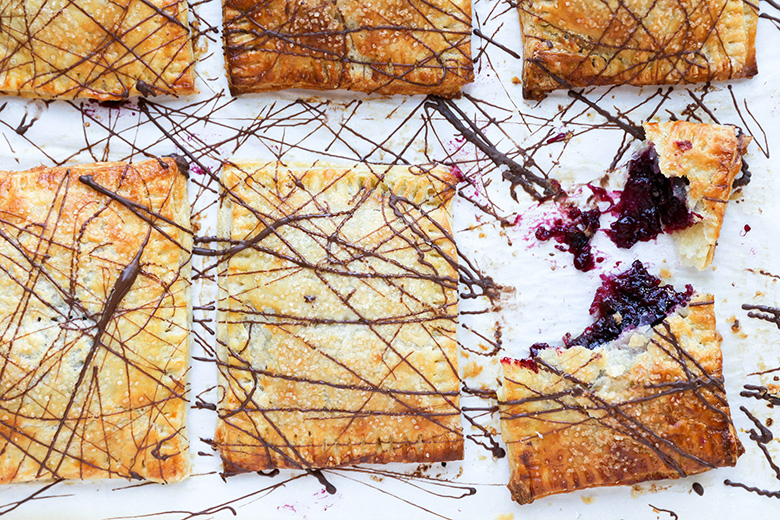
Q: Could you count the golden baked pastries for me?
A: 6